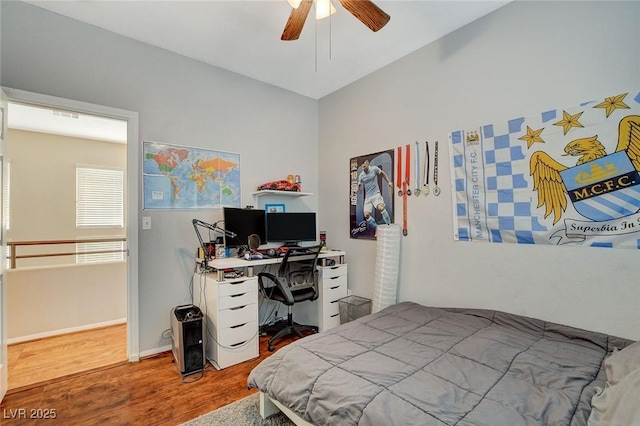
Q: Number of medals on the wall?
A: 6